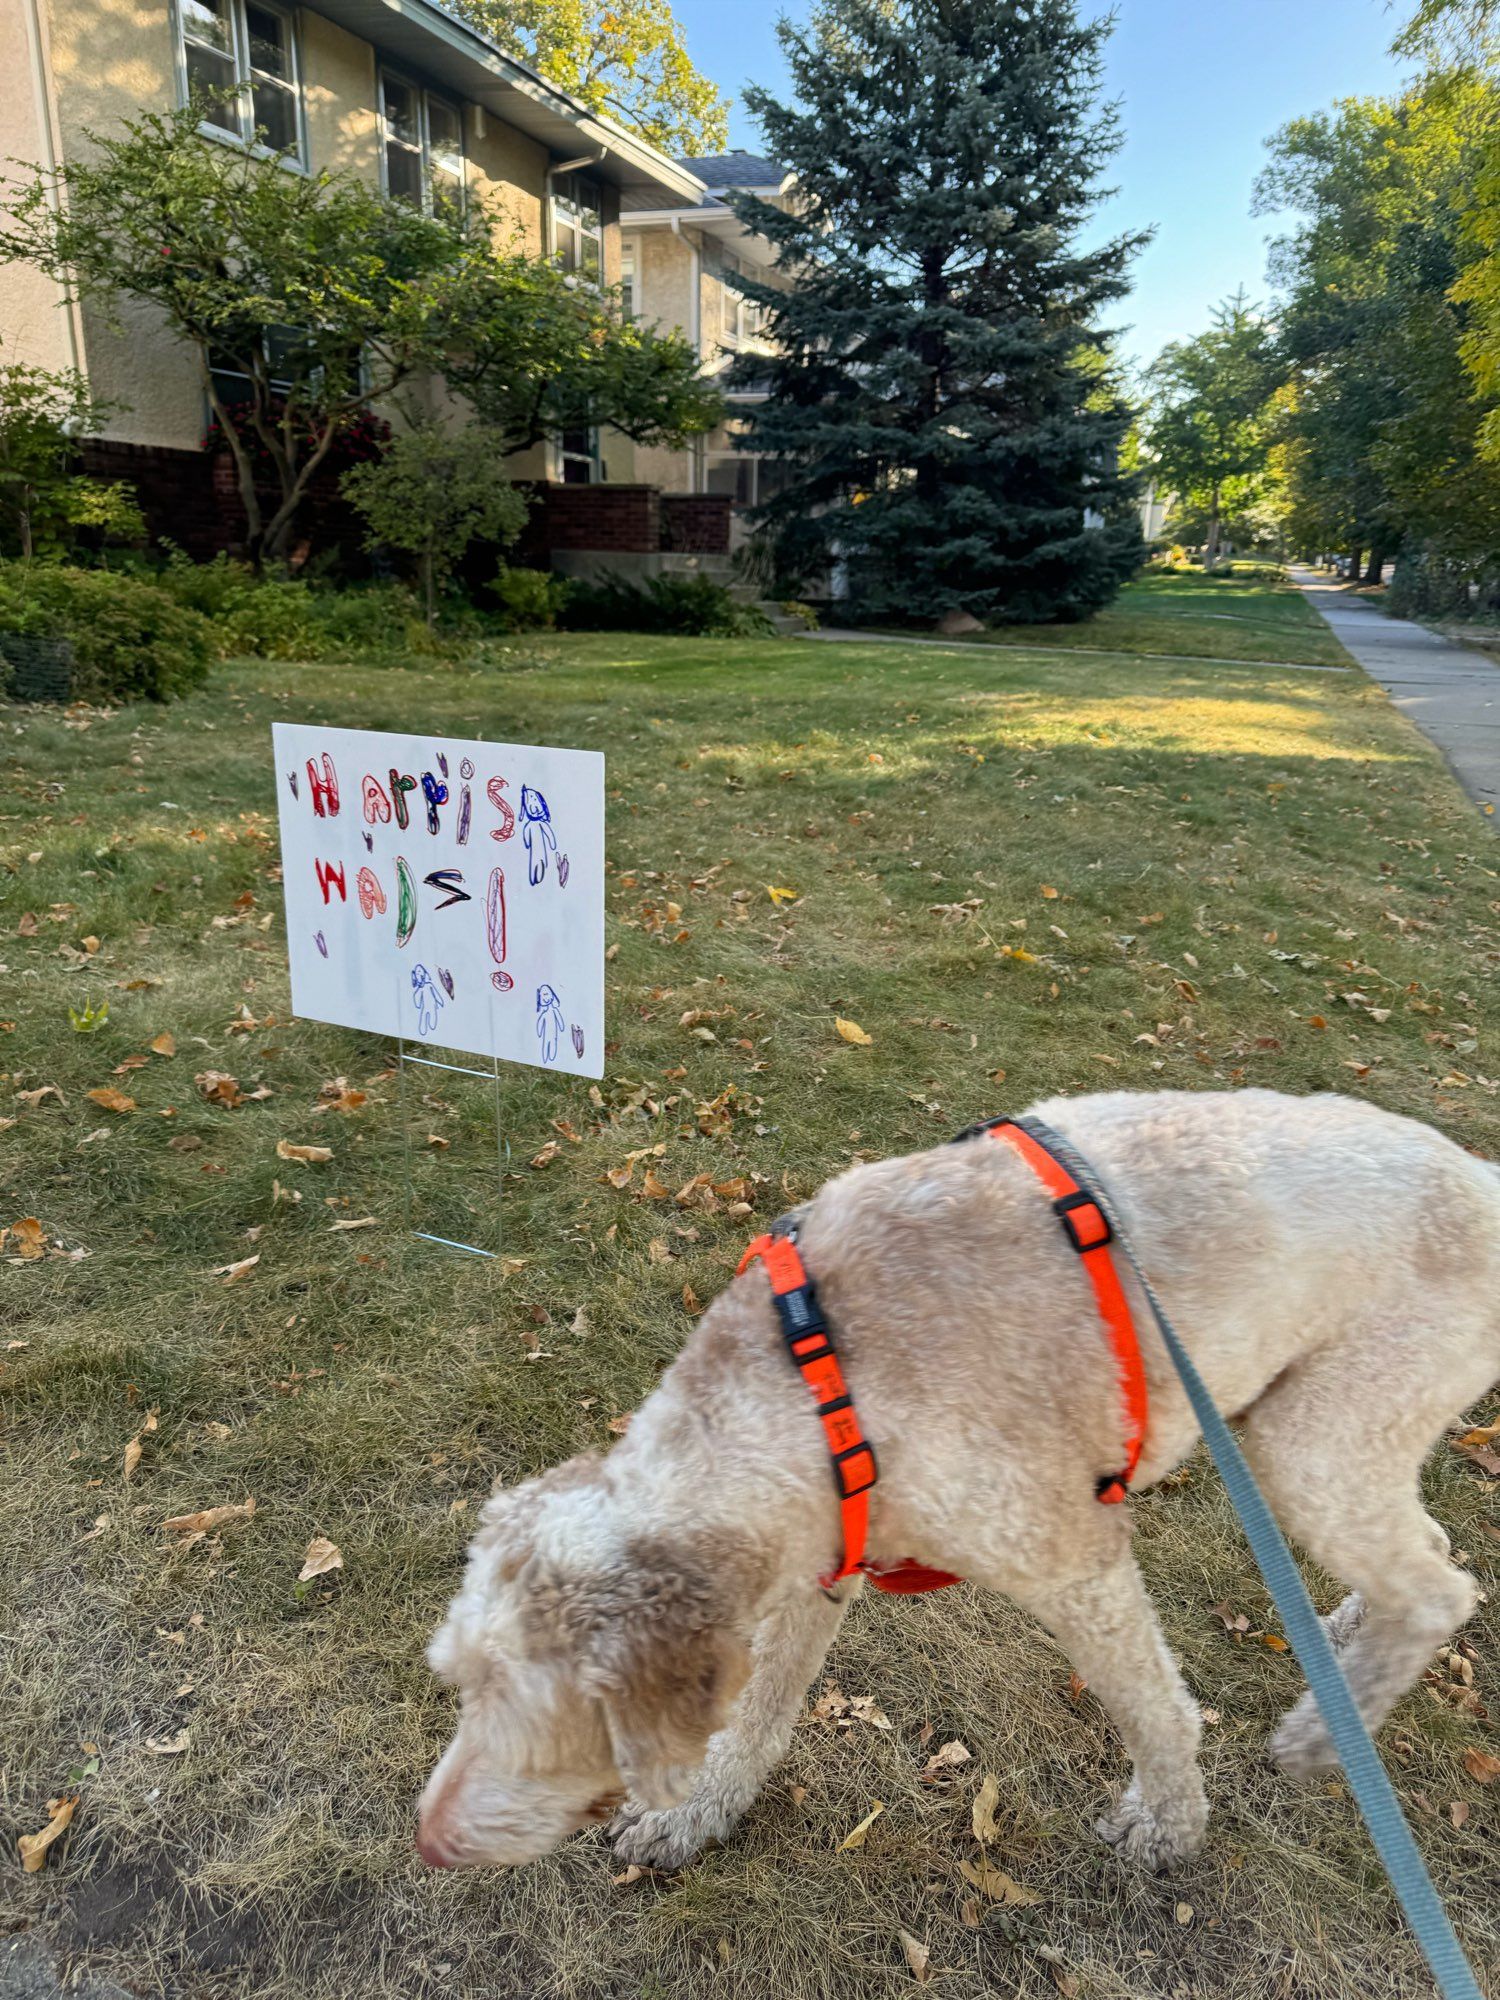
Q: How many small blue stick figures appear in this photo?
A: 3